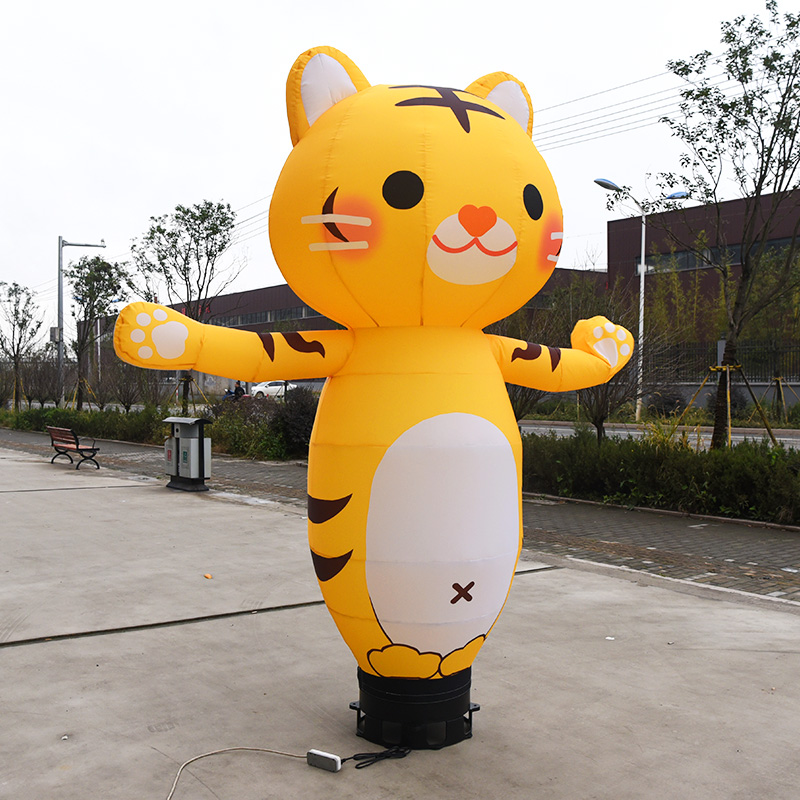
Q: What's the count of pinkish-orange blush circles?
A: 2